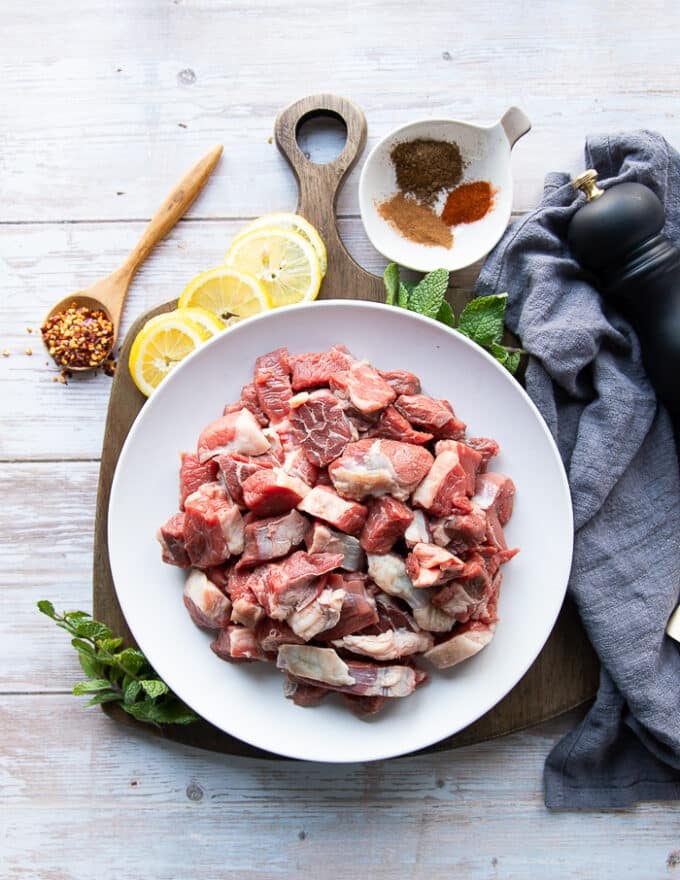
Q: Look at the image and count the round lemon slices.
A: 5